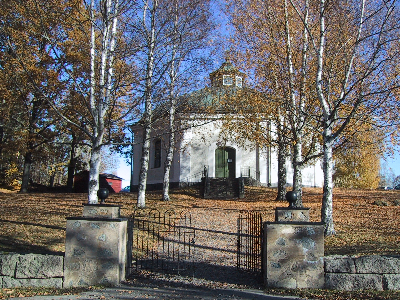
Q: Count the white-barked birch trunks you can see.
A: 6